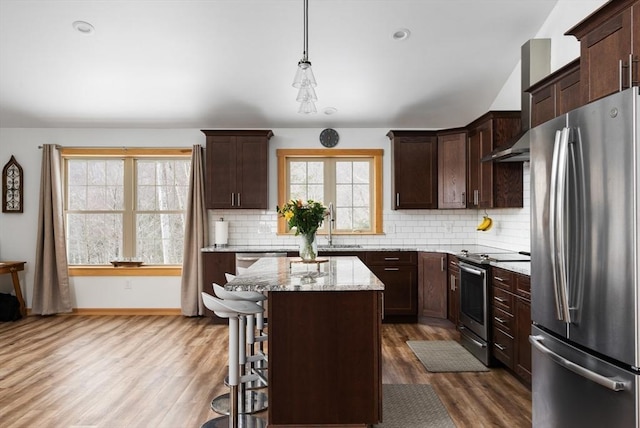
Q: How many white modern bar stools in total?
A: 4